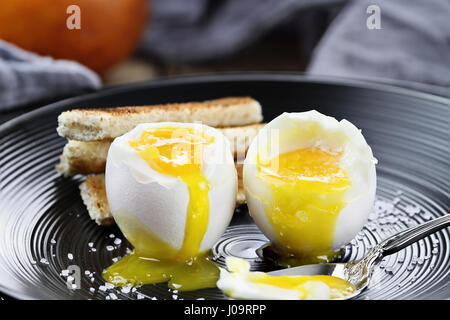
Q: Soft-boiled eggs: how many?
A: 2